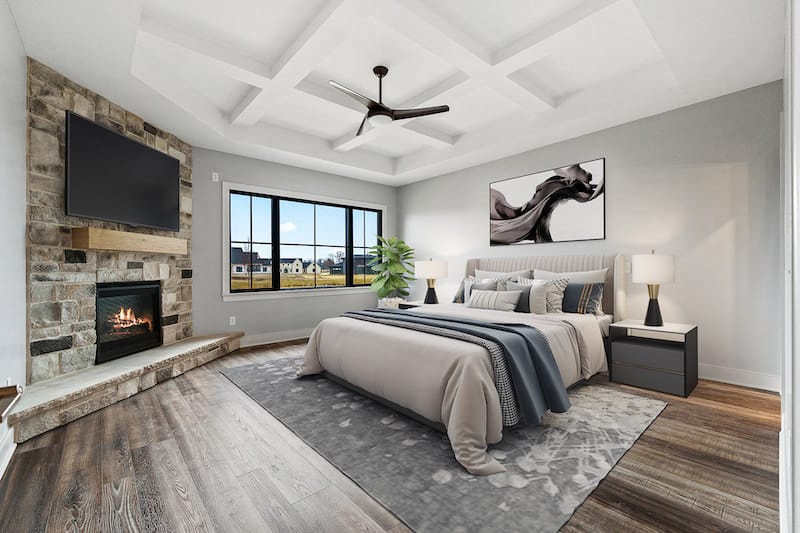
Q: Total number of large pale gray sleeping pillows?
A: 2